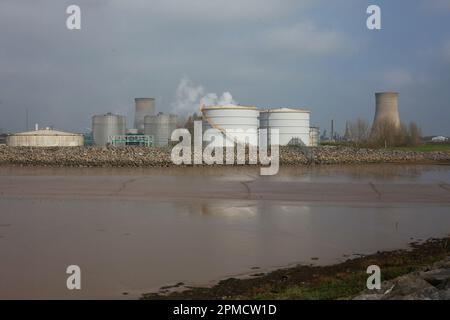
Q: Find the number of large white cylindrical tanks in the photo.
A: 2